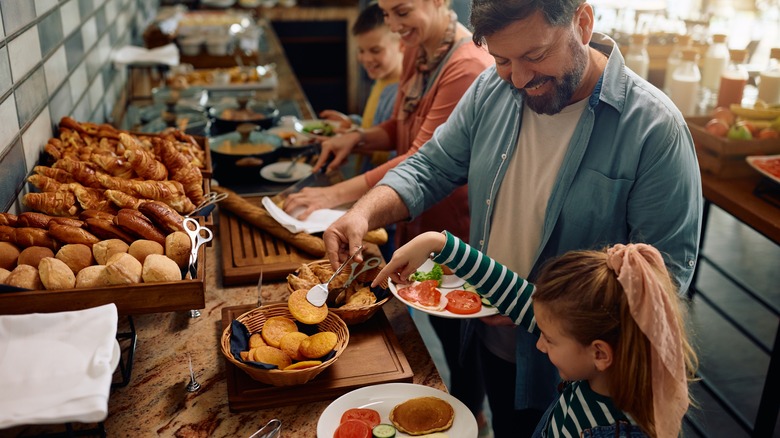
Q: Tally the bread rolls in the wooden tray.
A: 12